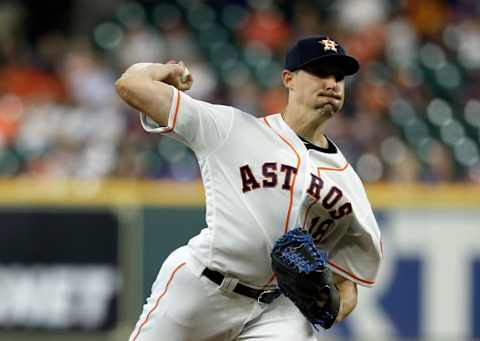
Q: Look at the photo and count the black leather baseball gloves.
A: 1